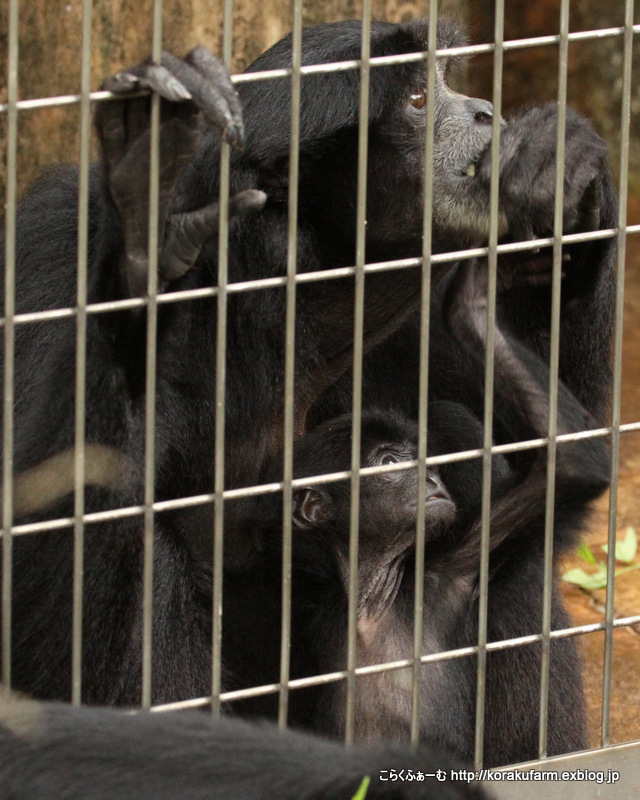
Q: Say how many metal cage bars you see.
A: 14